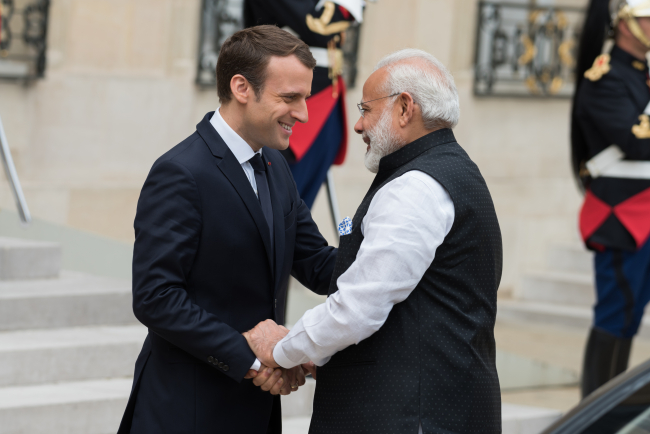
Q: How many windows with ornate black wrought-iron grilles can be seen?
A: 3